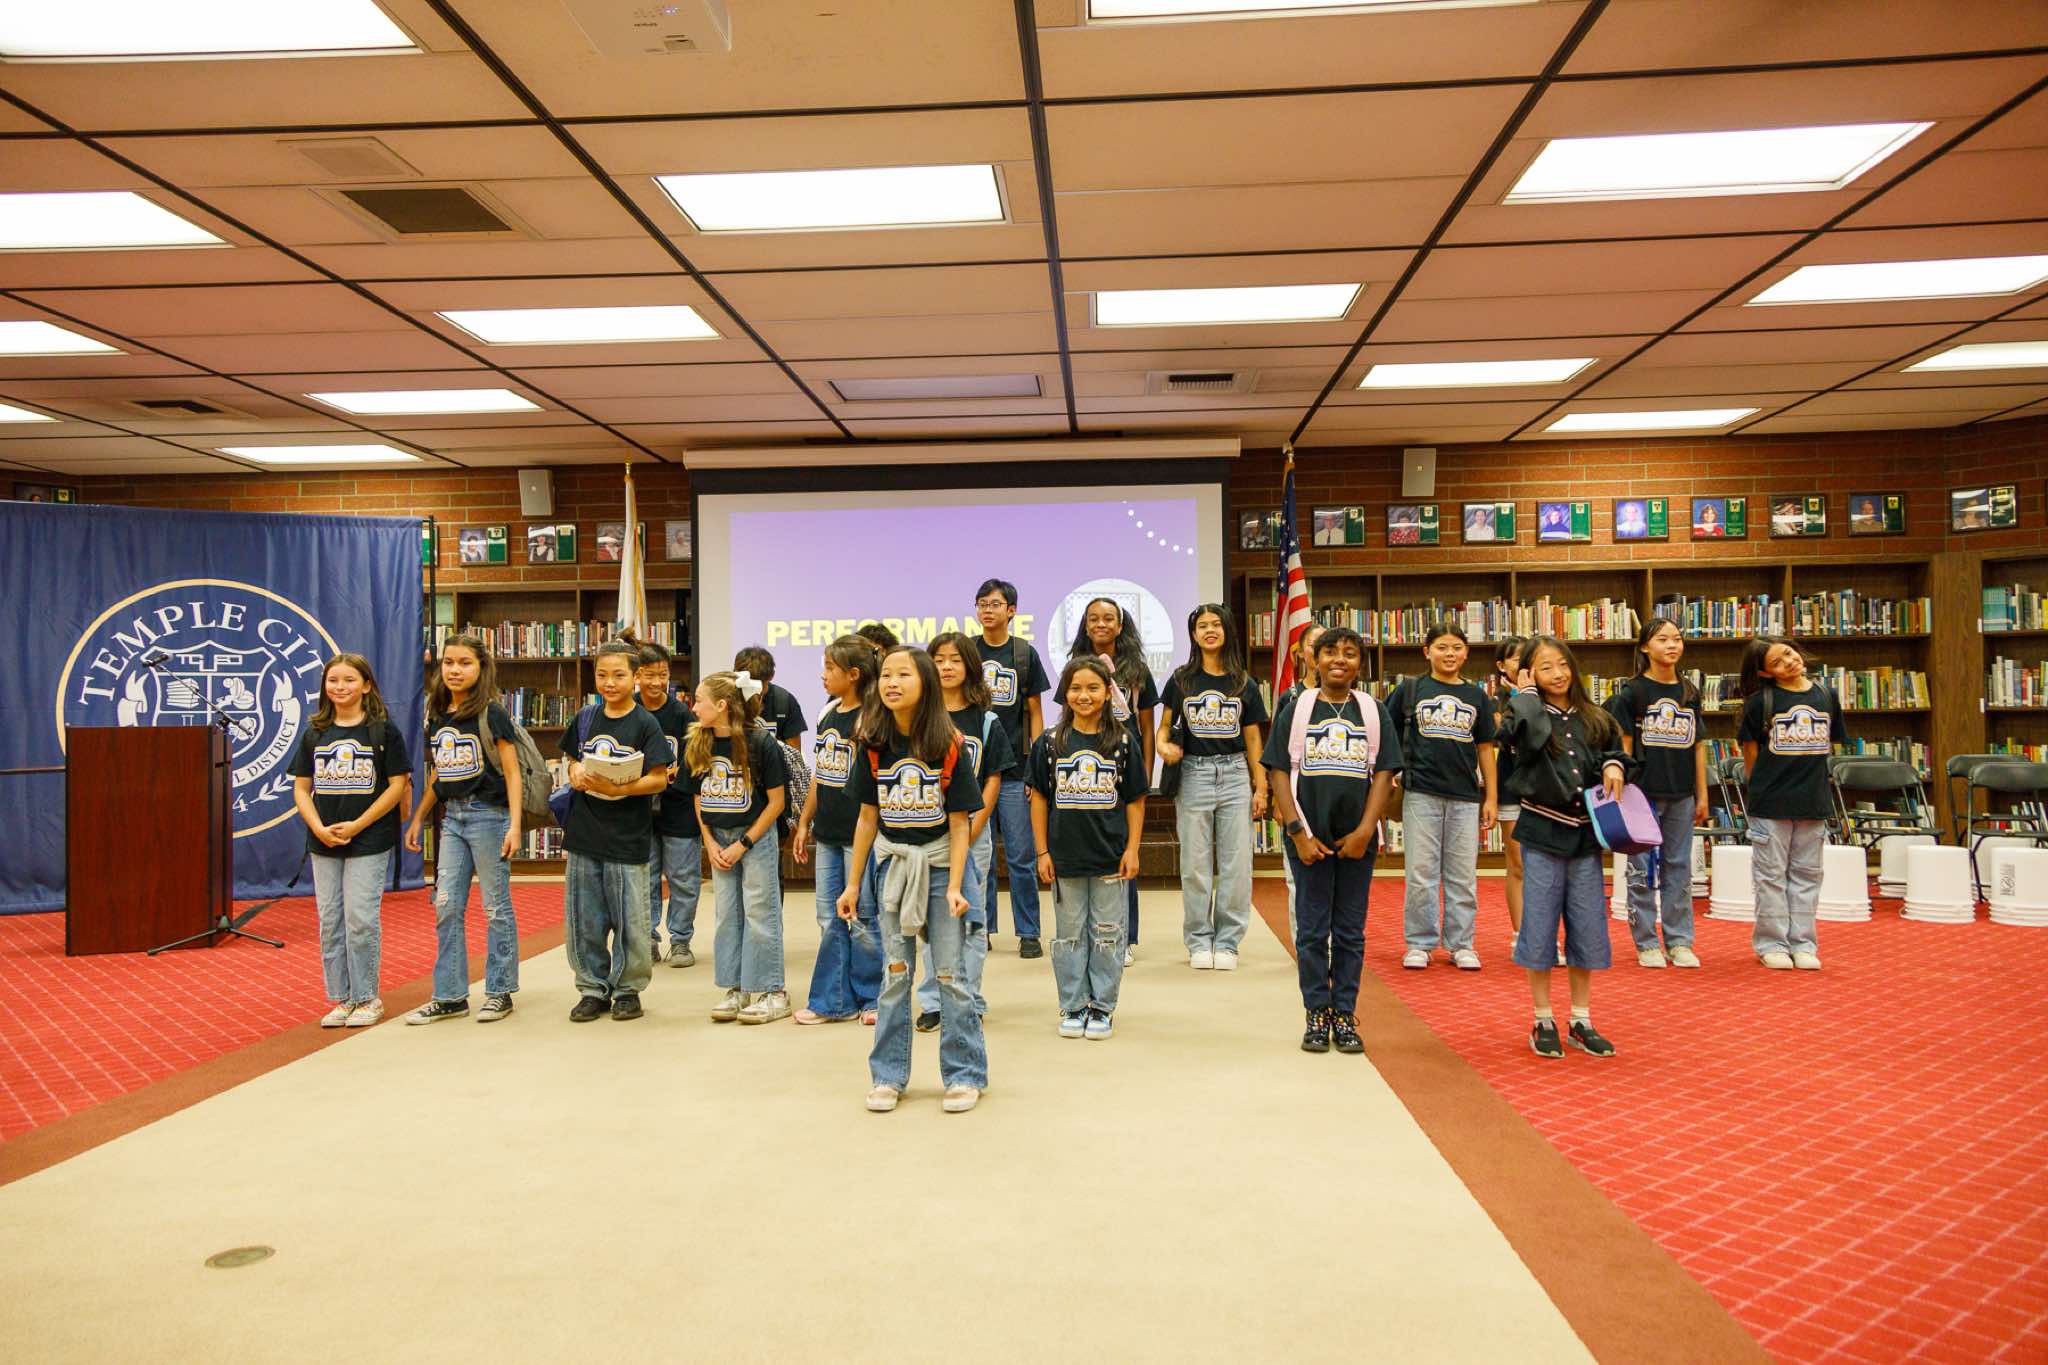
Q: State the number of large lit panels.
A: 15